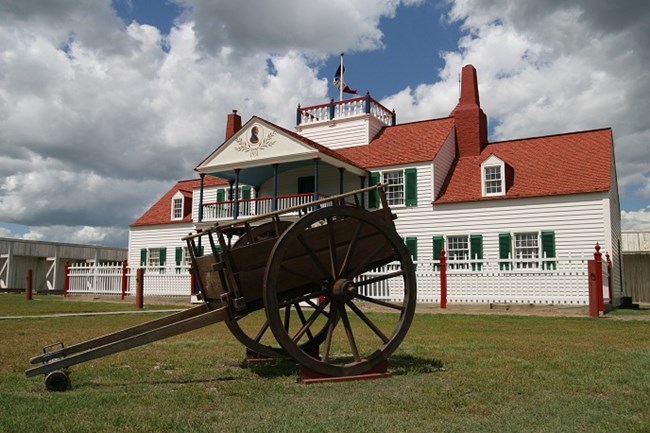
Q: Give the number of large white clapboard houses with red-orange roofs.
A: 1